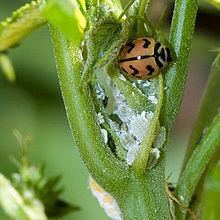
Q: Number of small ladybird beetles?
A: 1